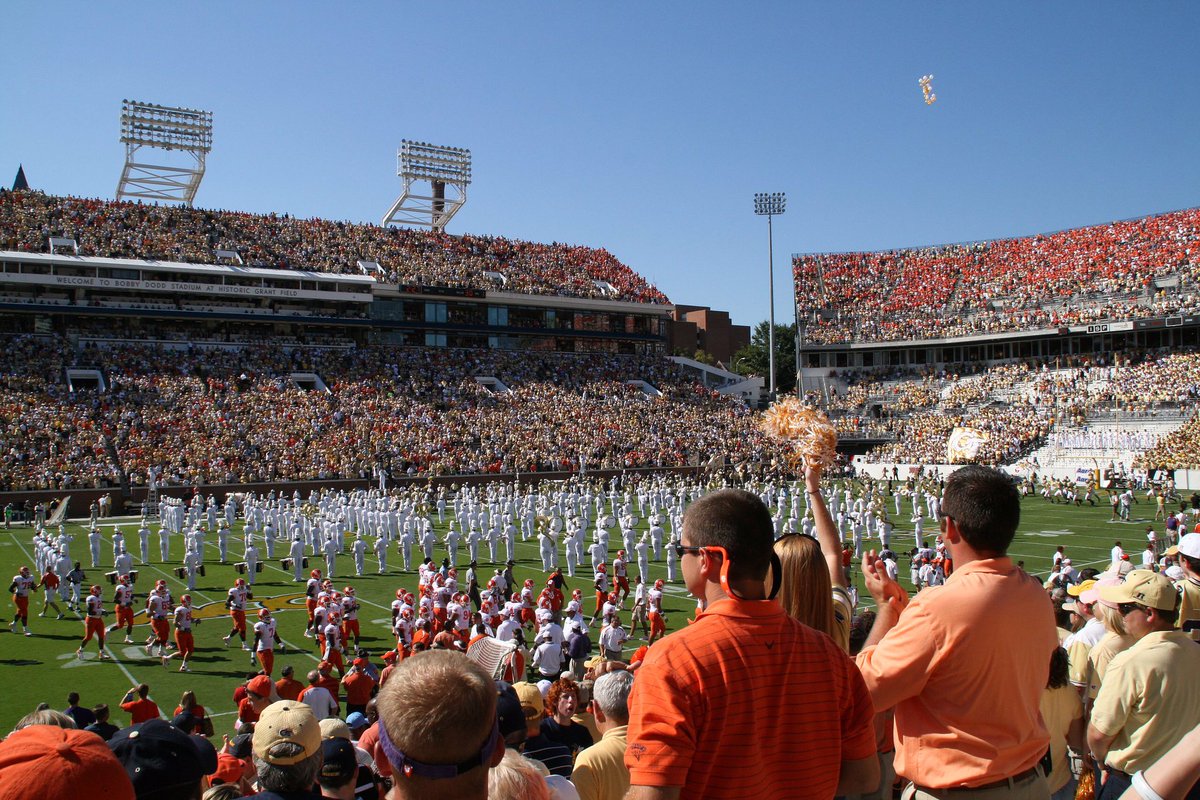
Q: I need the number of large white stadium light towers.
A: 2